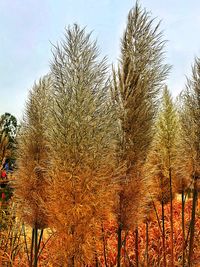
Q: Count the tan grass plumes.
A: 5